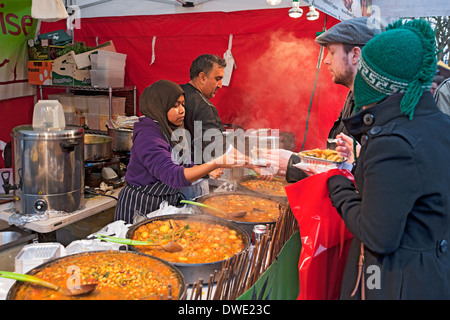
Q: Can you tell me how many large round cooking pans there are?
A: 4